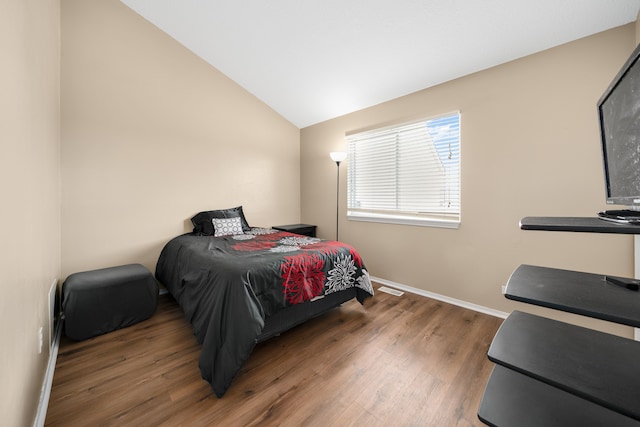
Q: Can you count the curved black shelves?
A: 4